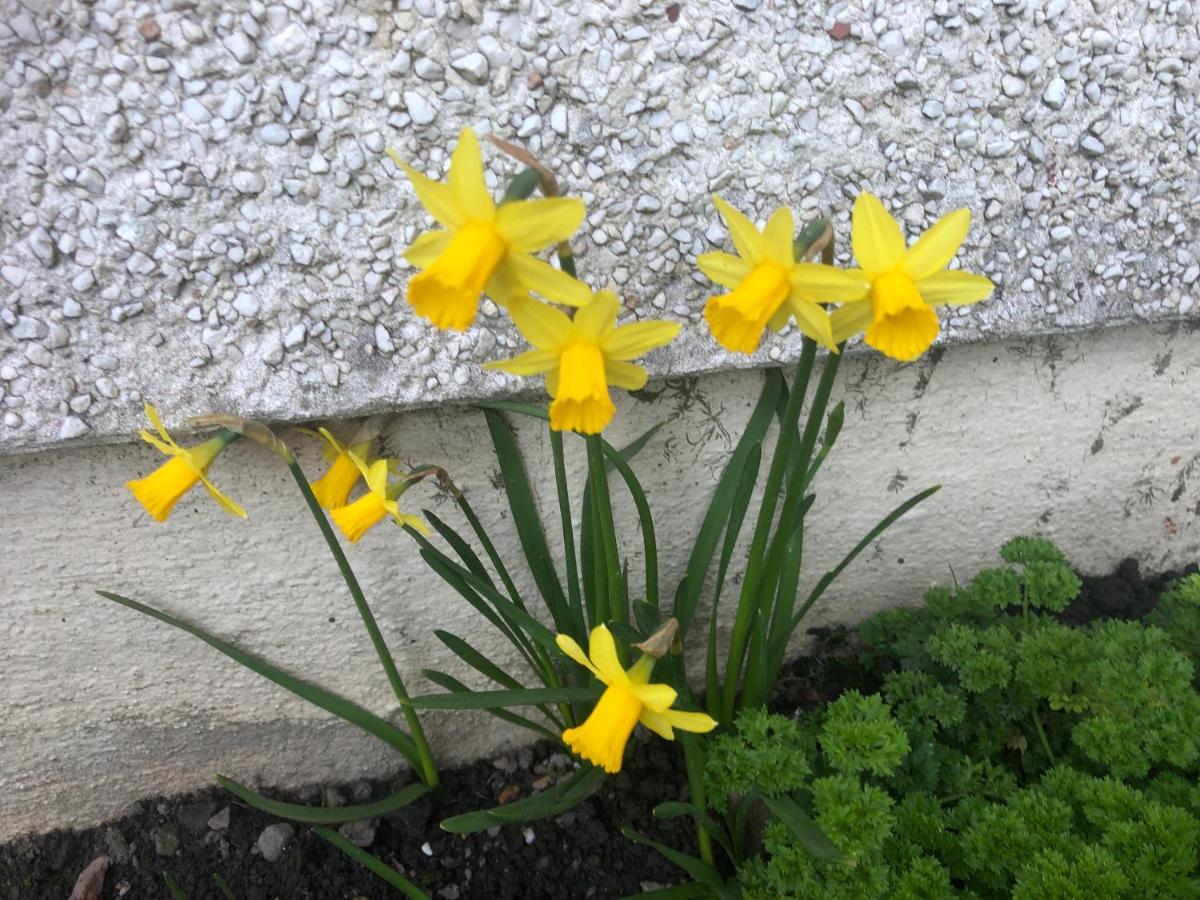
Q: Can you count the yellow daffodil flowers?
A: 8